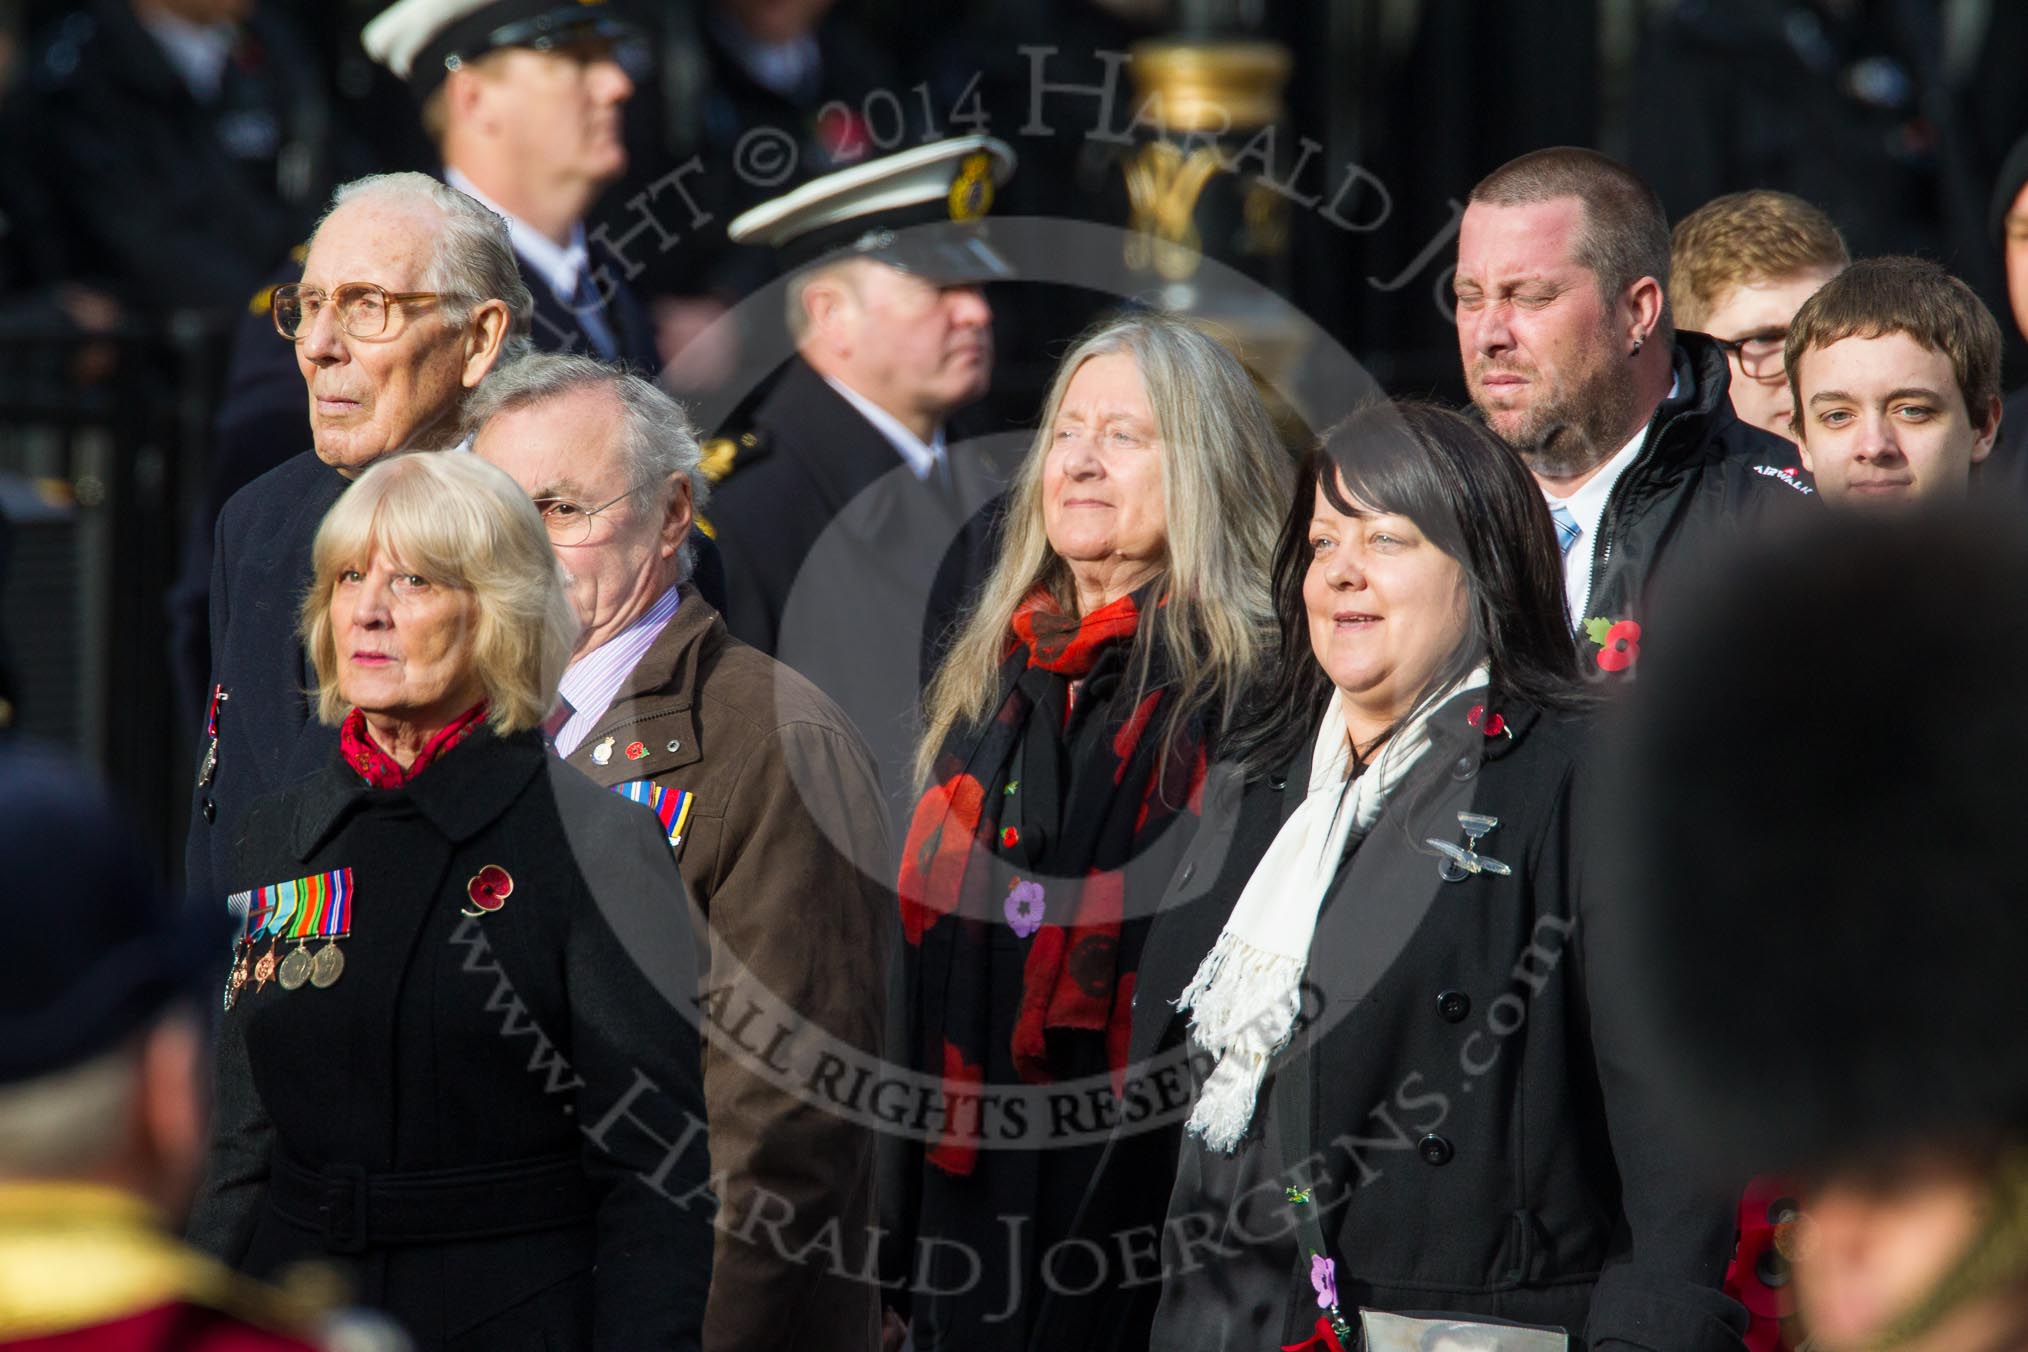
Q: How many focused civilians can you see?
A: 8